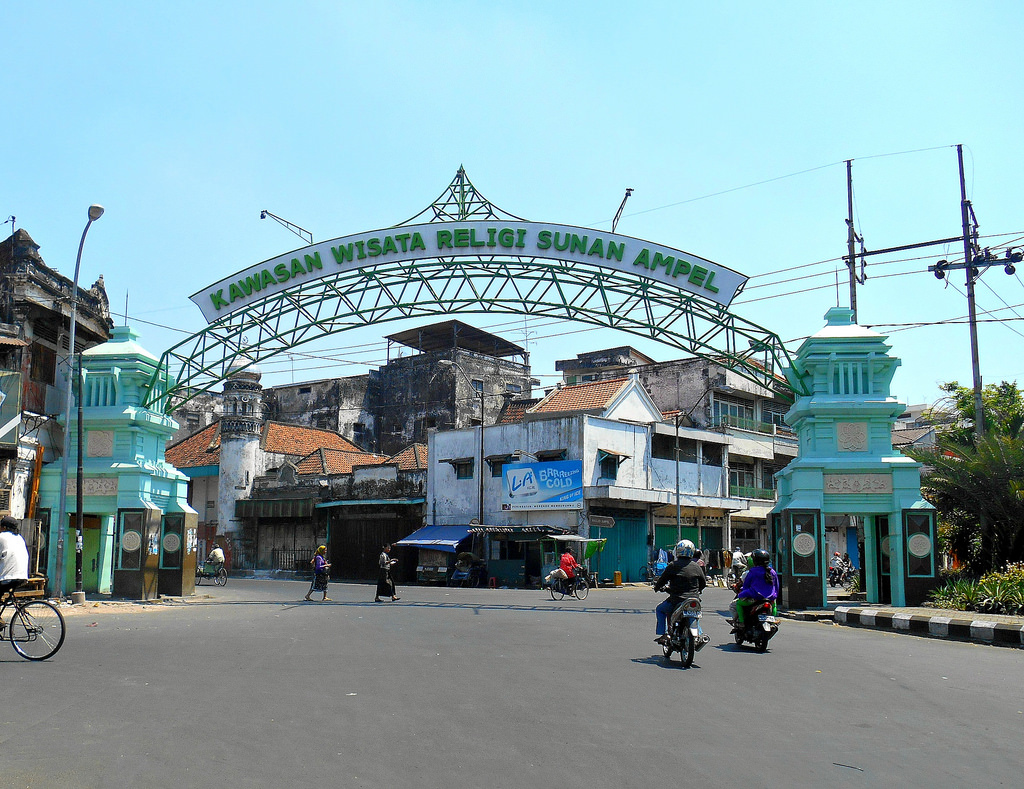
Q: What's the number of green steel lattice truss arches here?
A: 1